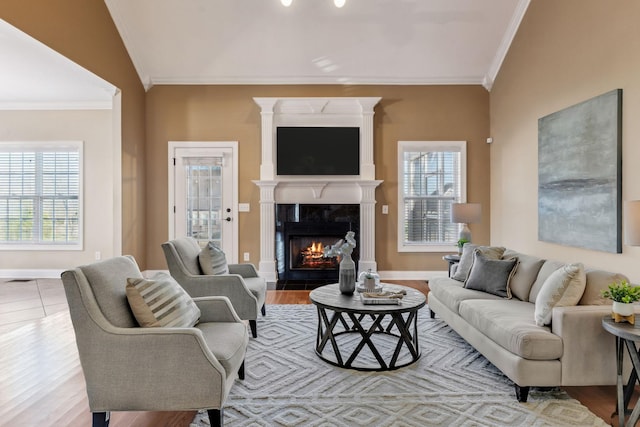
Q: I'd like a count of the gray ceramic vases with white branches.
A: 1